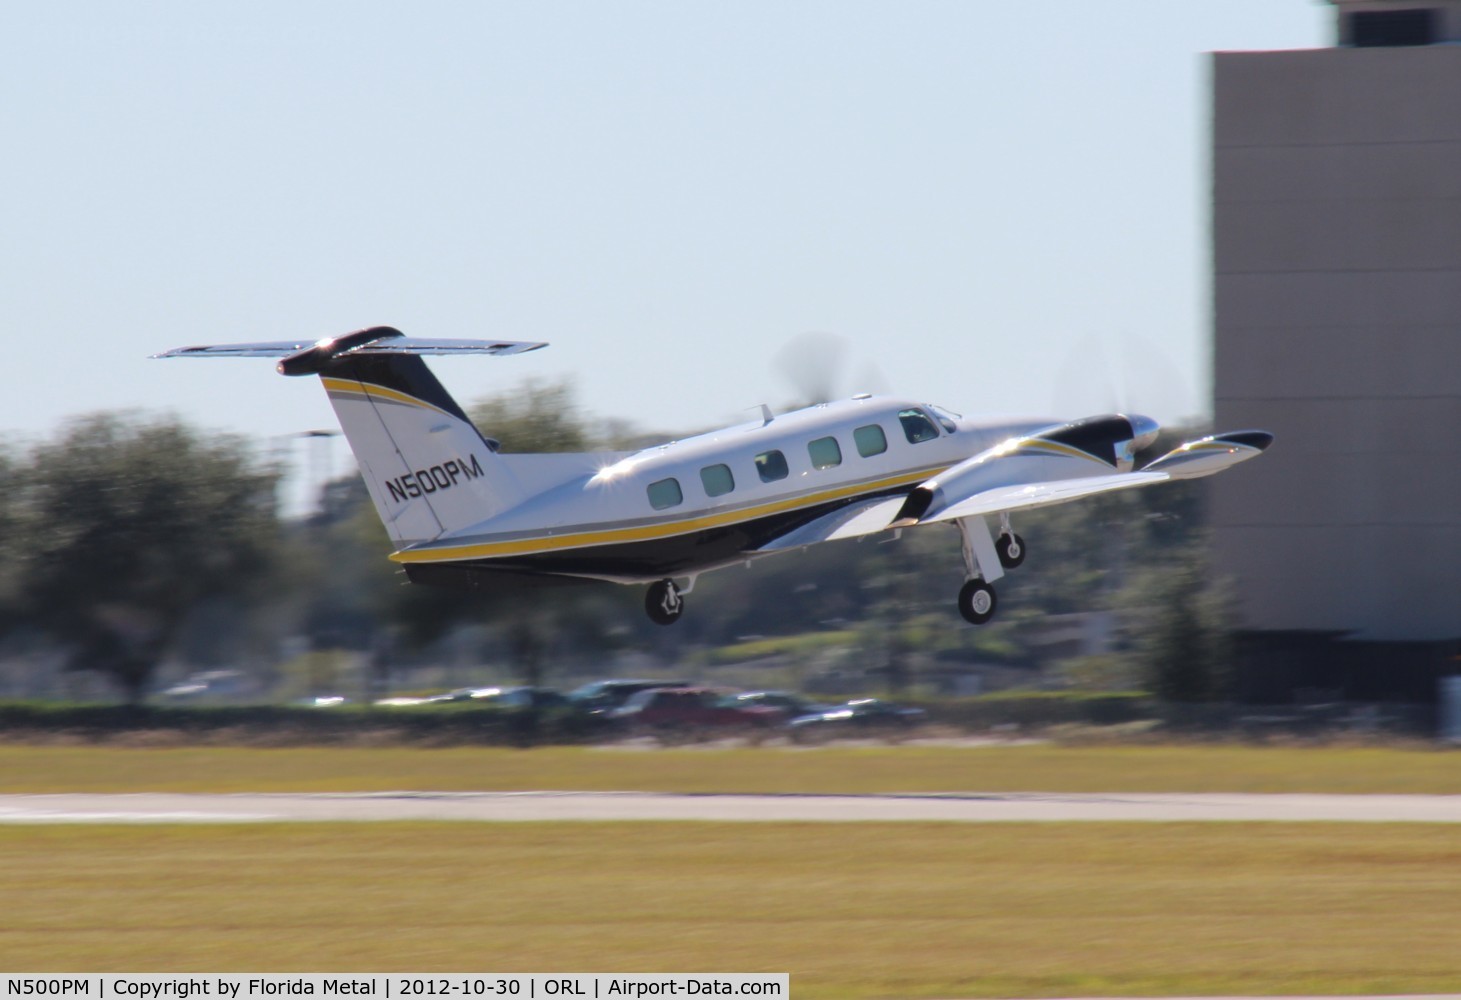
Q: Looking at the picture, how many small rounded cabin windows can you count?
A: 5